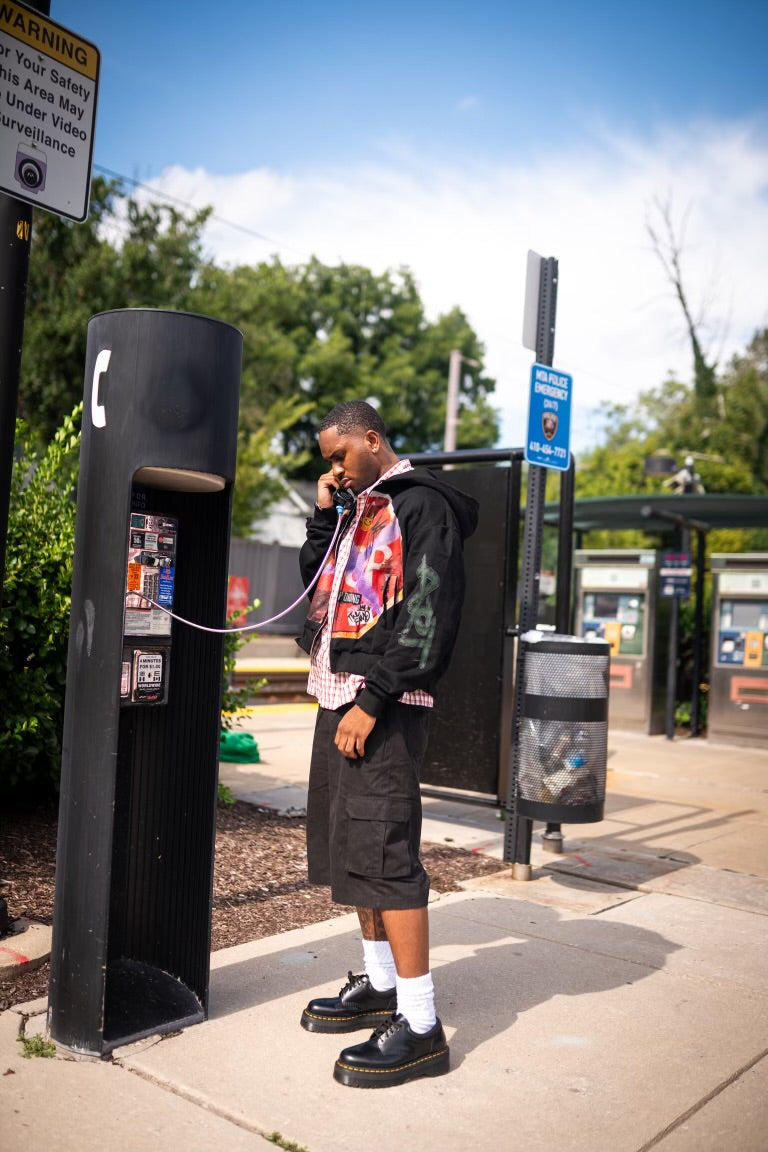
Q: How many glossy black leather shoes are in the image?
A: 2